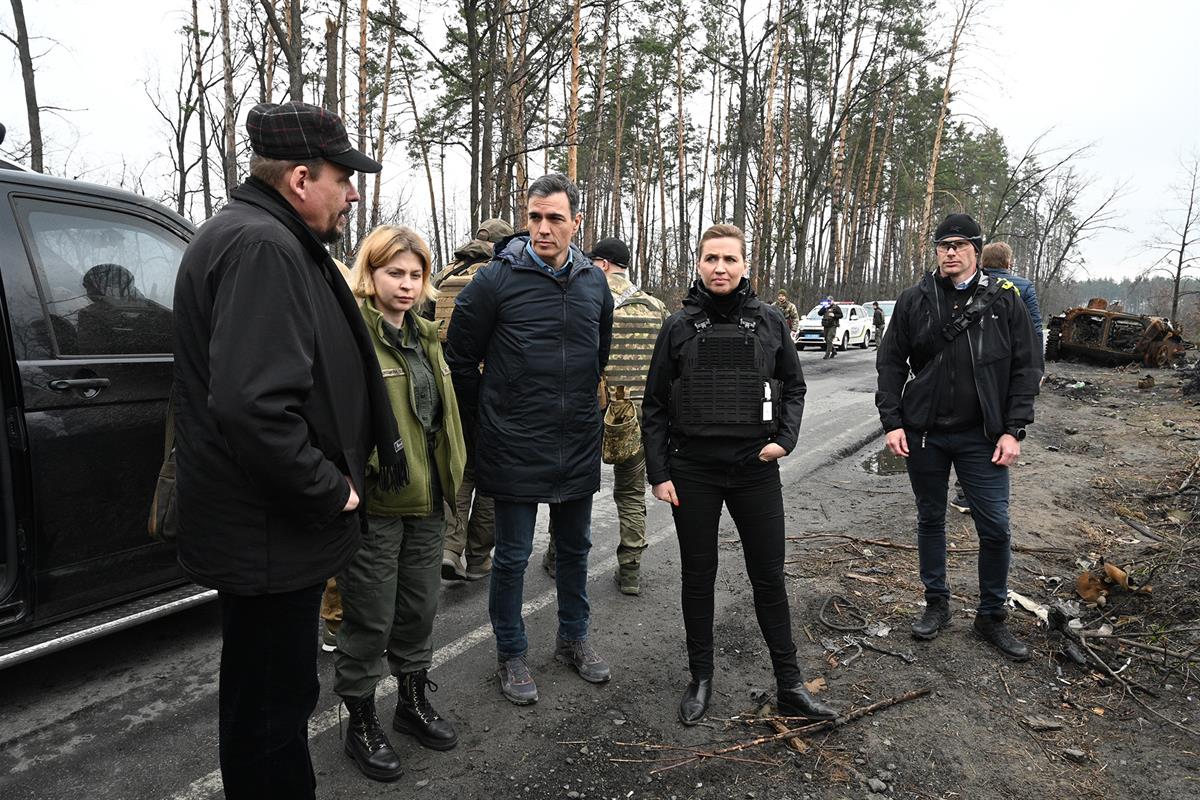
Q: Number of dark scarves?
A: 1